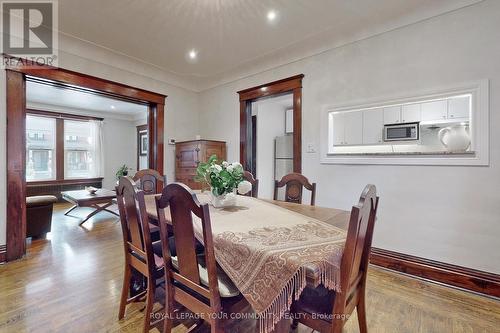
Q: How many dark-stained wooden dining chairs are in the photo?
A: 6